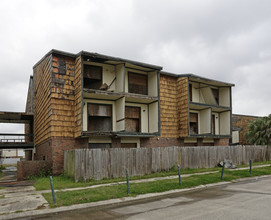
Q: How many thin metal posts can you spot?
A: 5